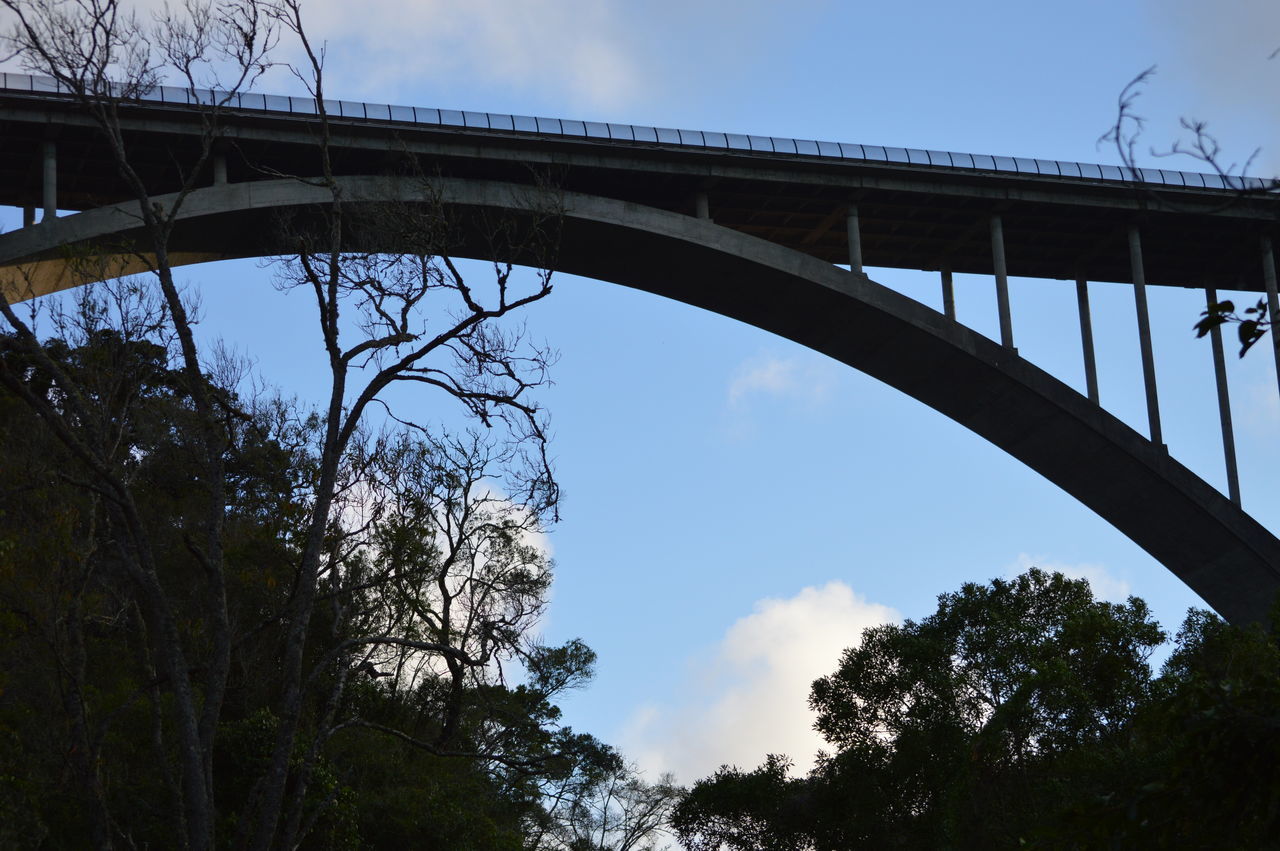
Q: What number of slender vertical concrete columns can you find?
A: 11